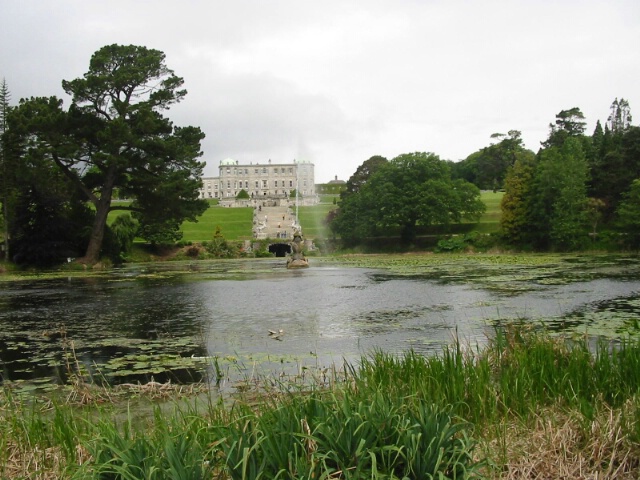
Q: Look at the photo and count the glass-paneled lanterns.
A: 0